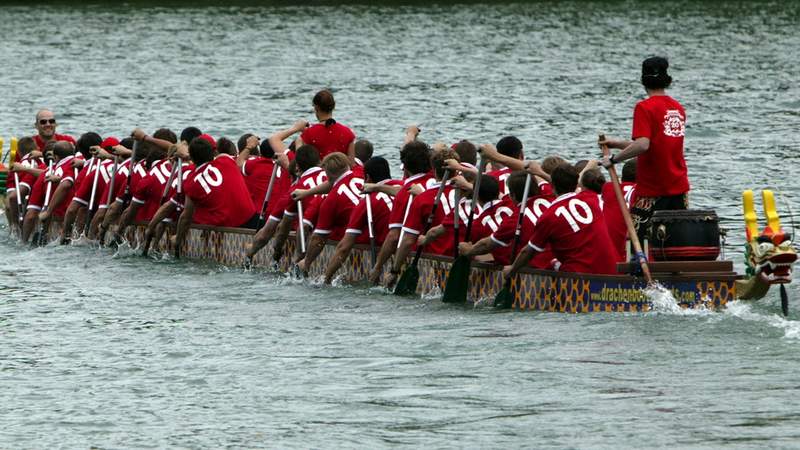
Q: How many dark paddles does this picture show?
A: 3